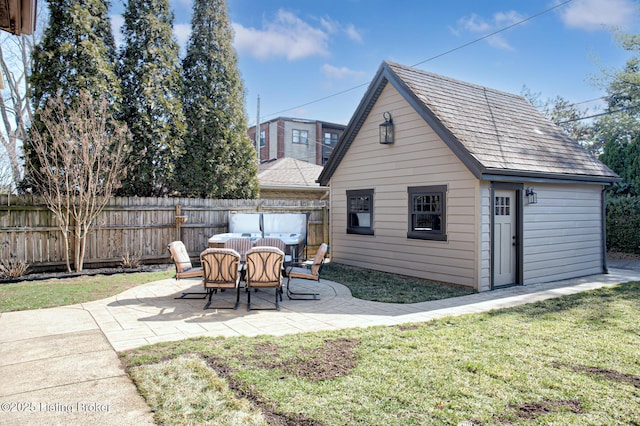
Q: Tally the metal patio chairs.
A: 6